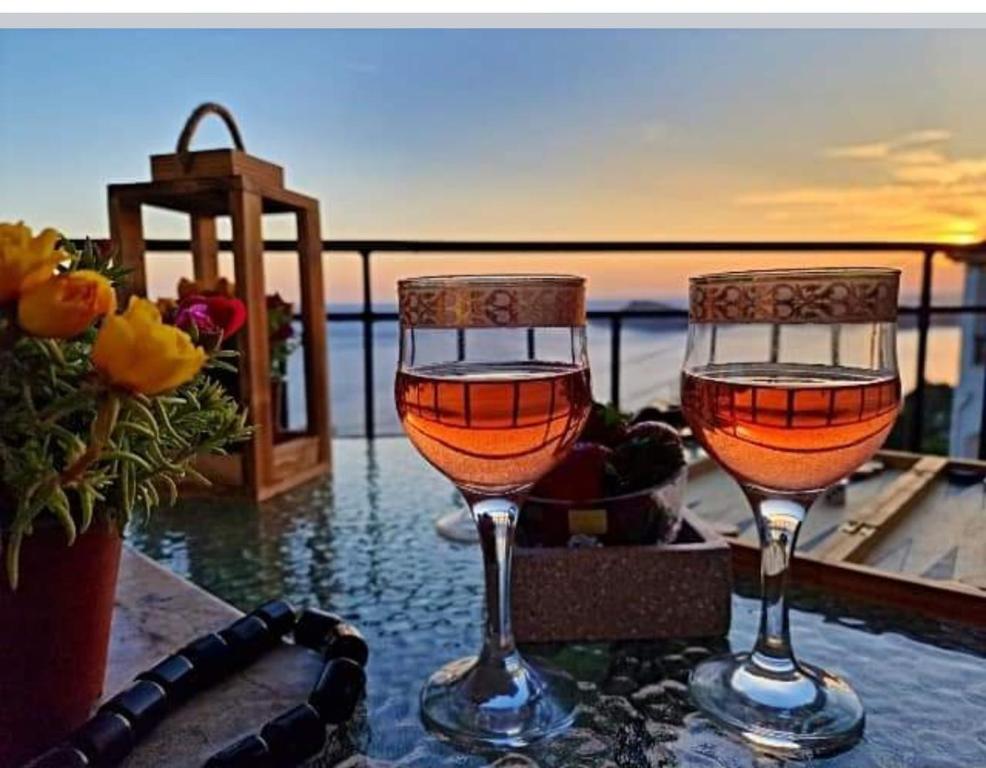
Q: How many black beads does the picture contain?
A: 12